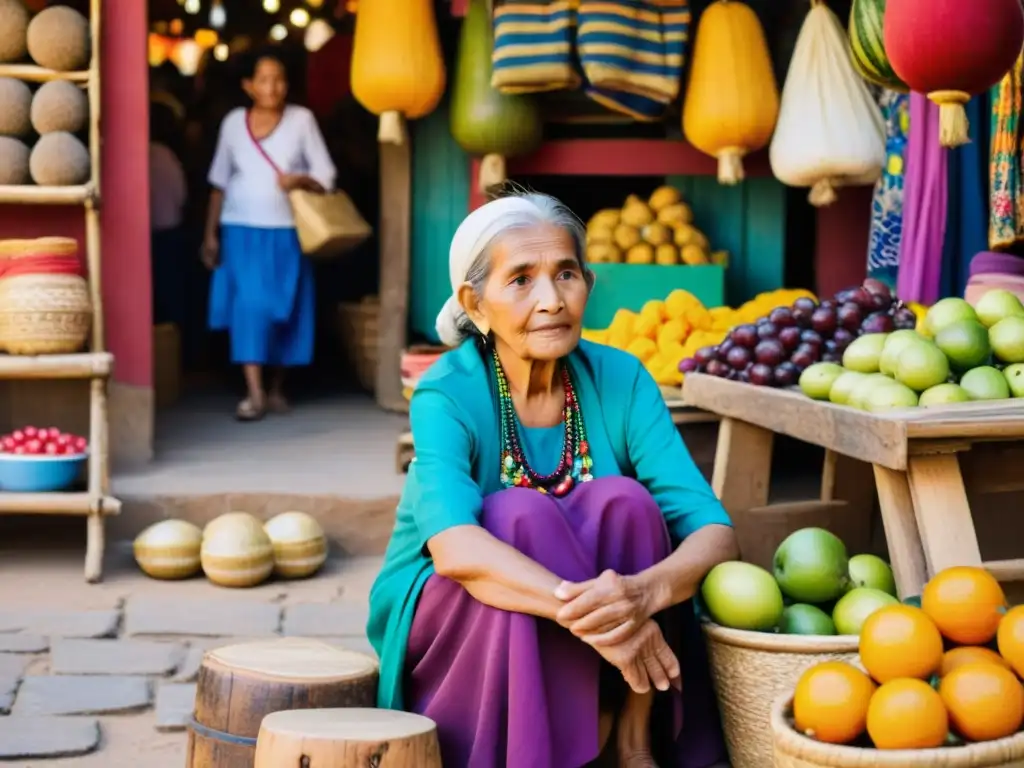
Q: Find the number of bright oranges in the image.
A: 7